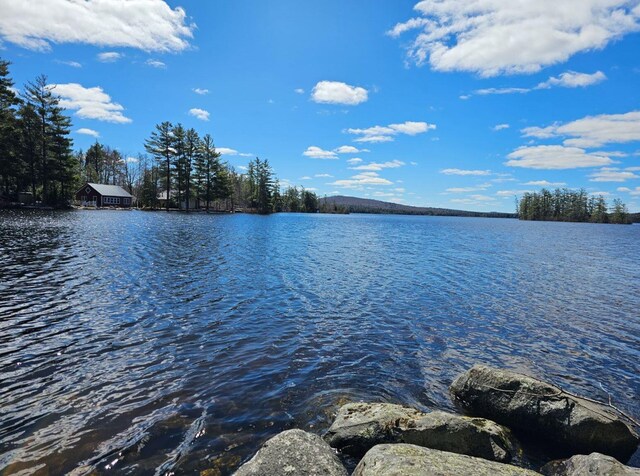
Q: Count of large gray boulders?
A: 5